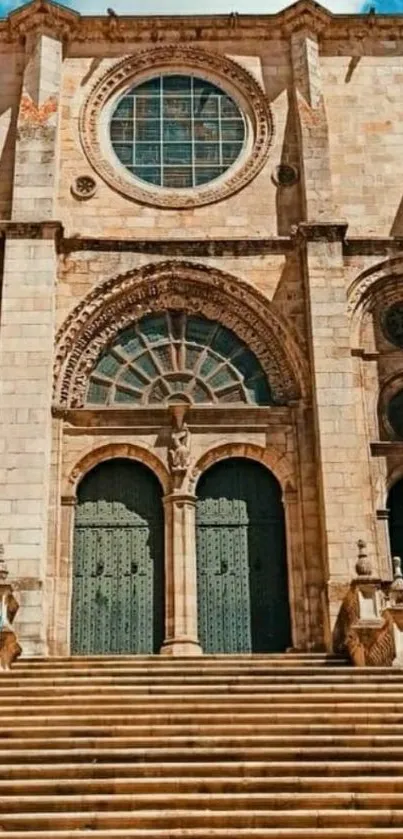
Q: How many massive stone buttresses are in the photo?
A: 2